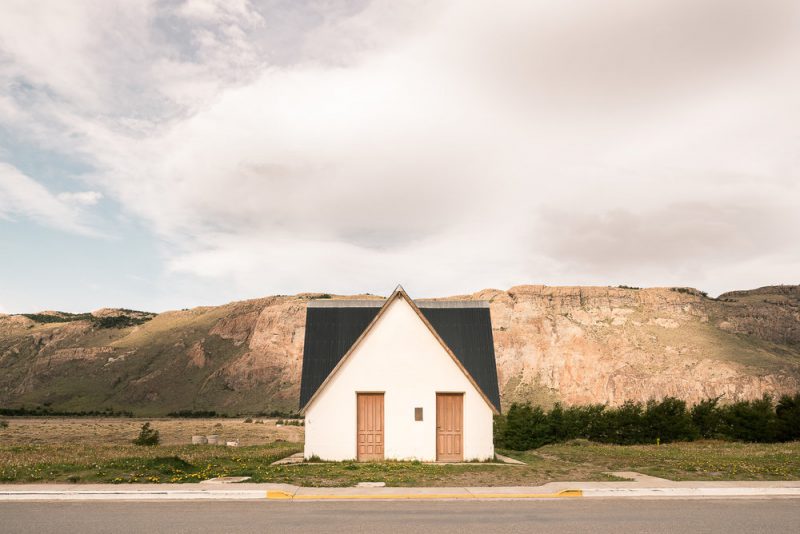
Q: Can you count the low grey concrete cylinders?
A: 2